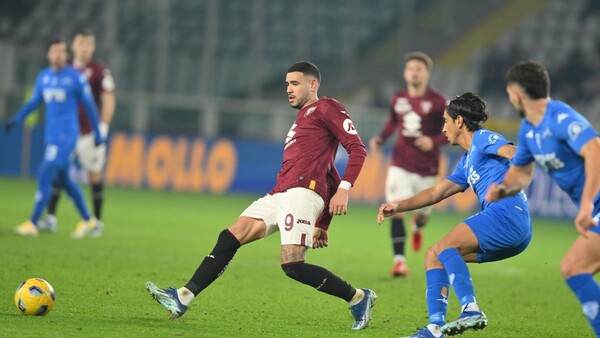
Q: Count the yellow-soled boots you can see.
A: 2